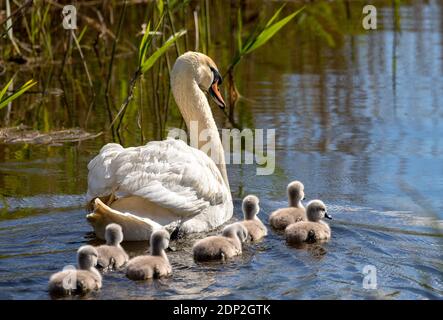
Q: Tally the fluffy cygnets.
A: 7